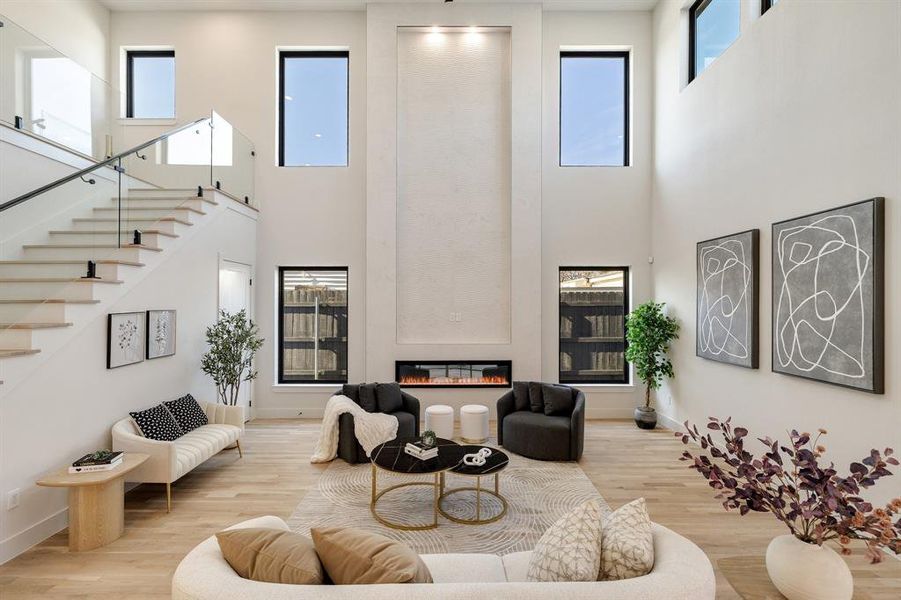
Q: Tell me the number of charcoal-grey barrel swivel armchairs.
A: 2